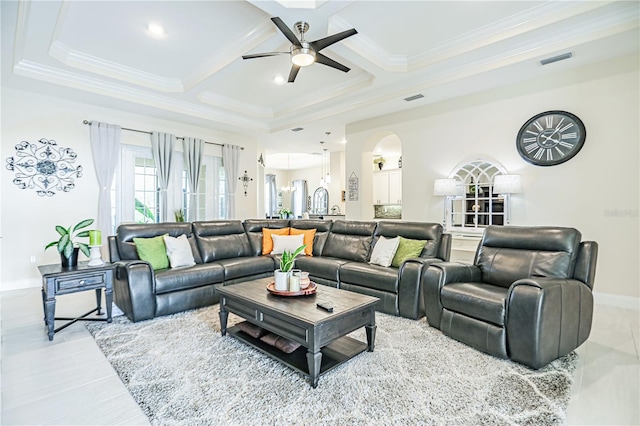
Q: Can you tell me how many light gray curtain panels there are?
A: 4